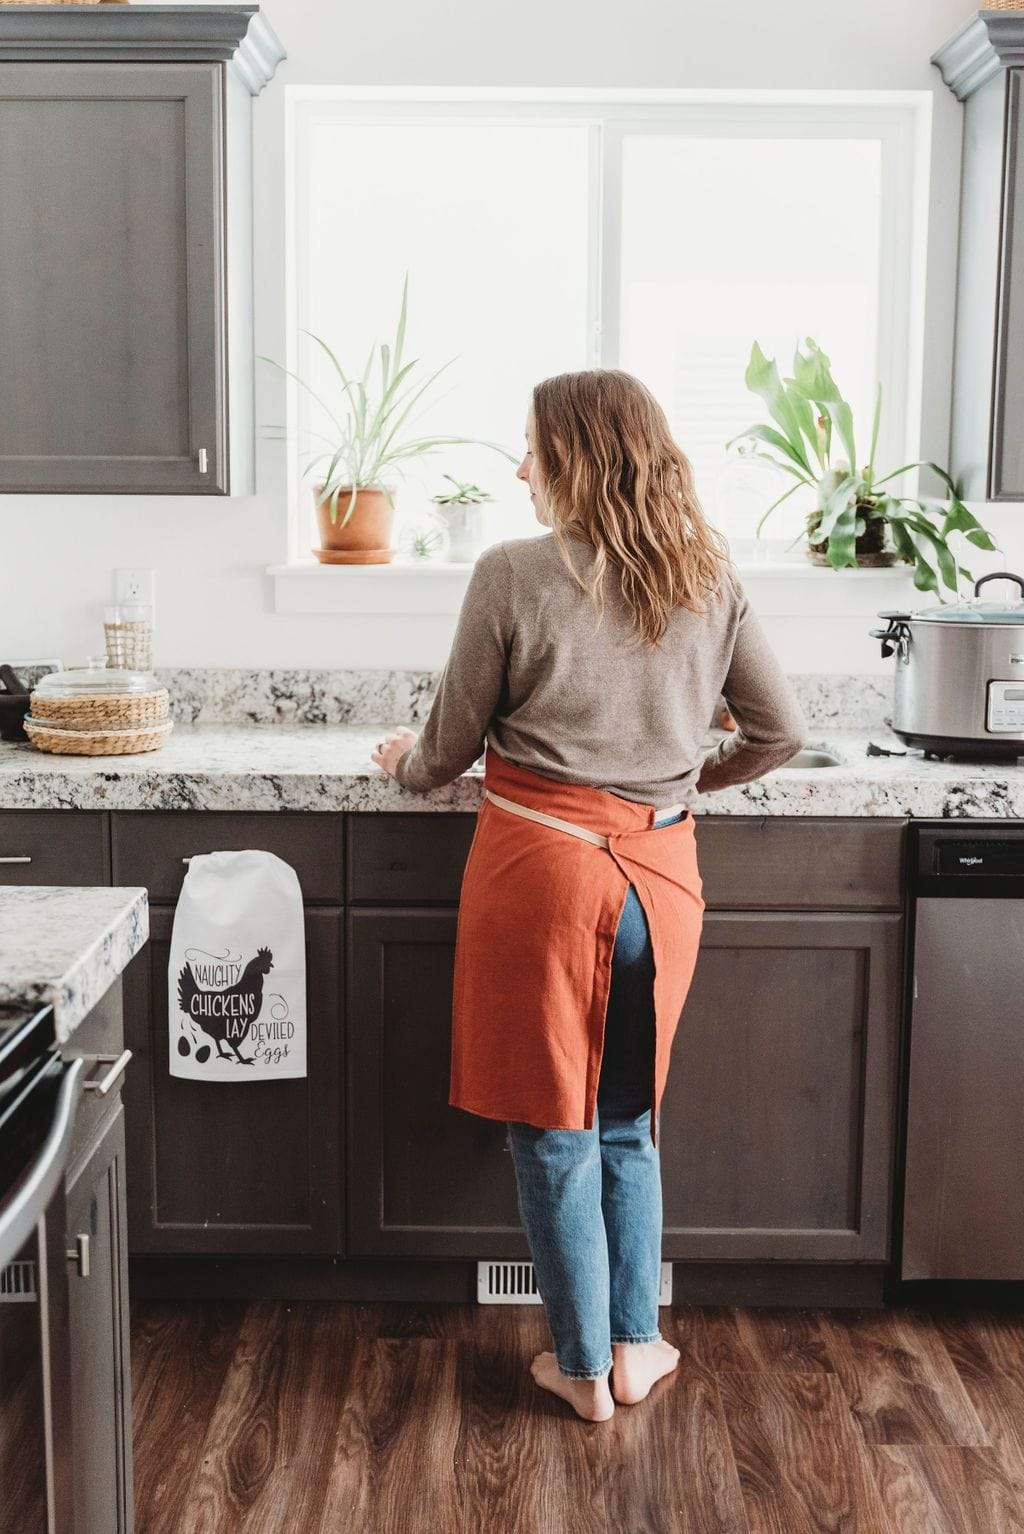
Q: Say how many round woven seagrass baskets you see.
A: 2